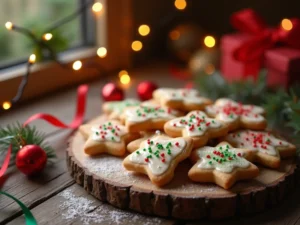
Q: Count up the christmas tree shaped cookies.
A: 0